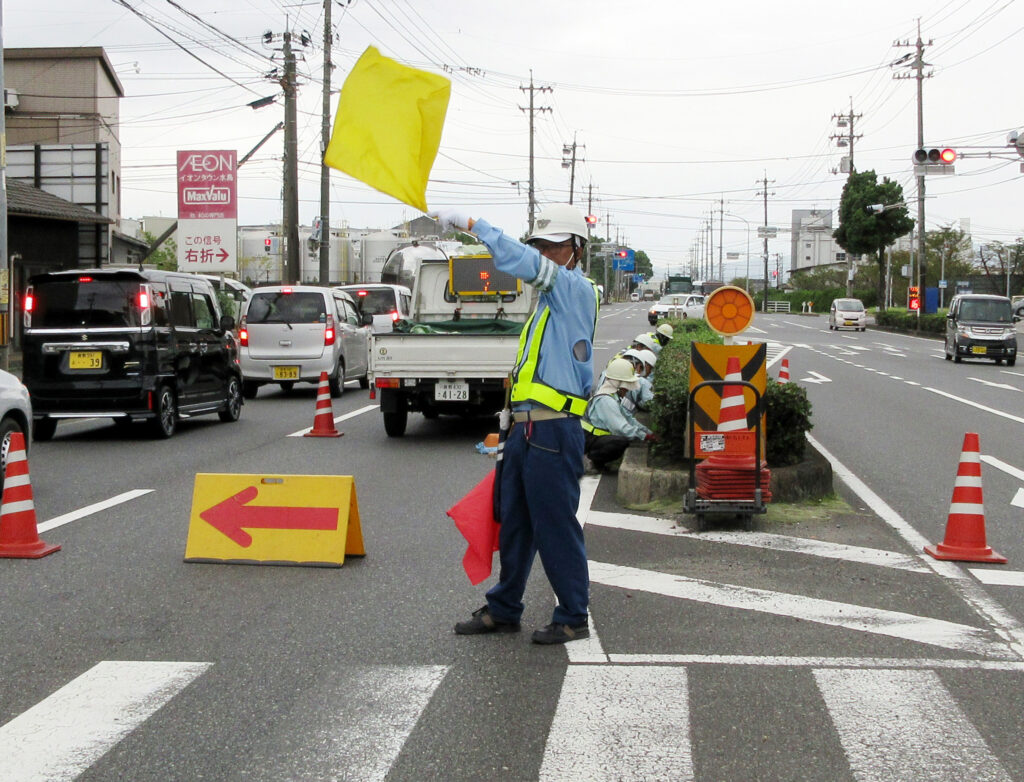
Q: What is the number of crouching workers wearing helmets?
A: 5